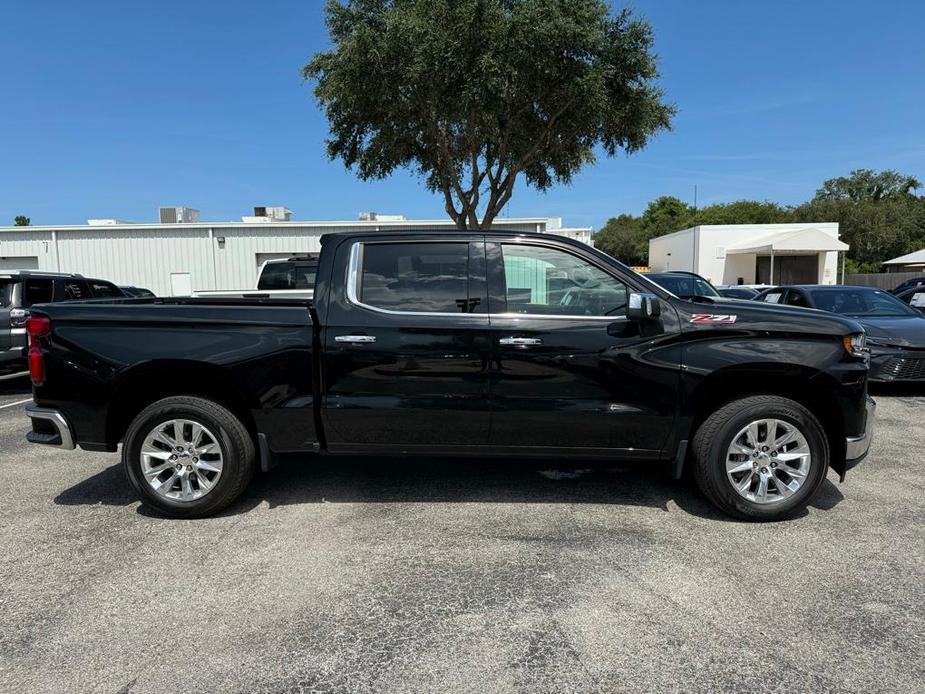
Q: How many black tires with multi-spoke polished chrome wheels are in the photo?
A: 2